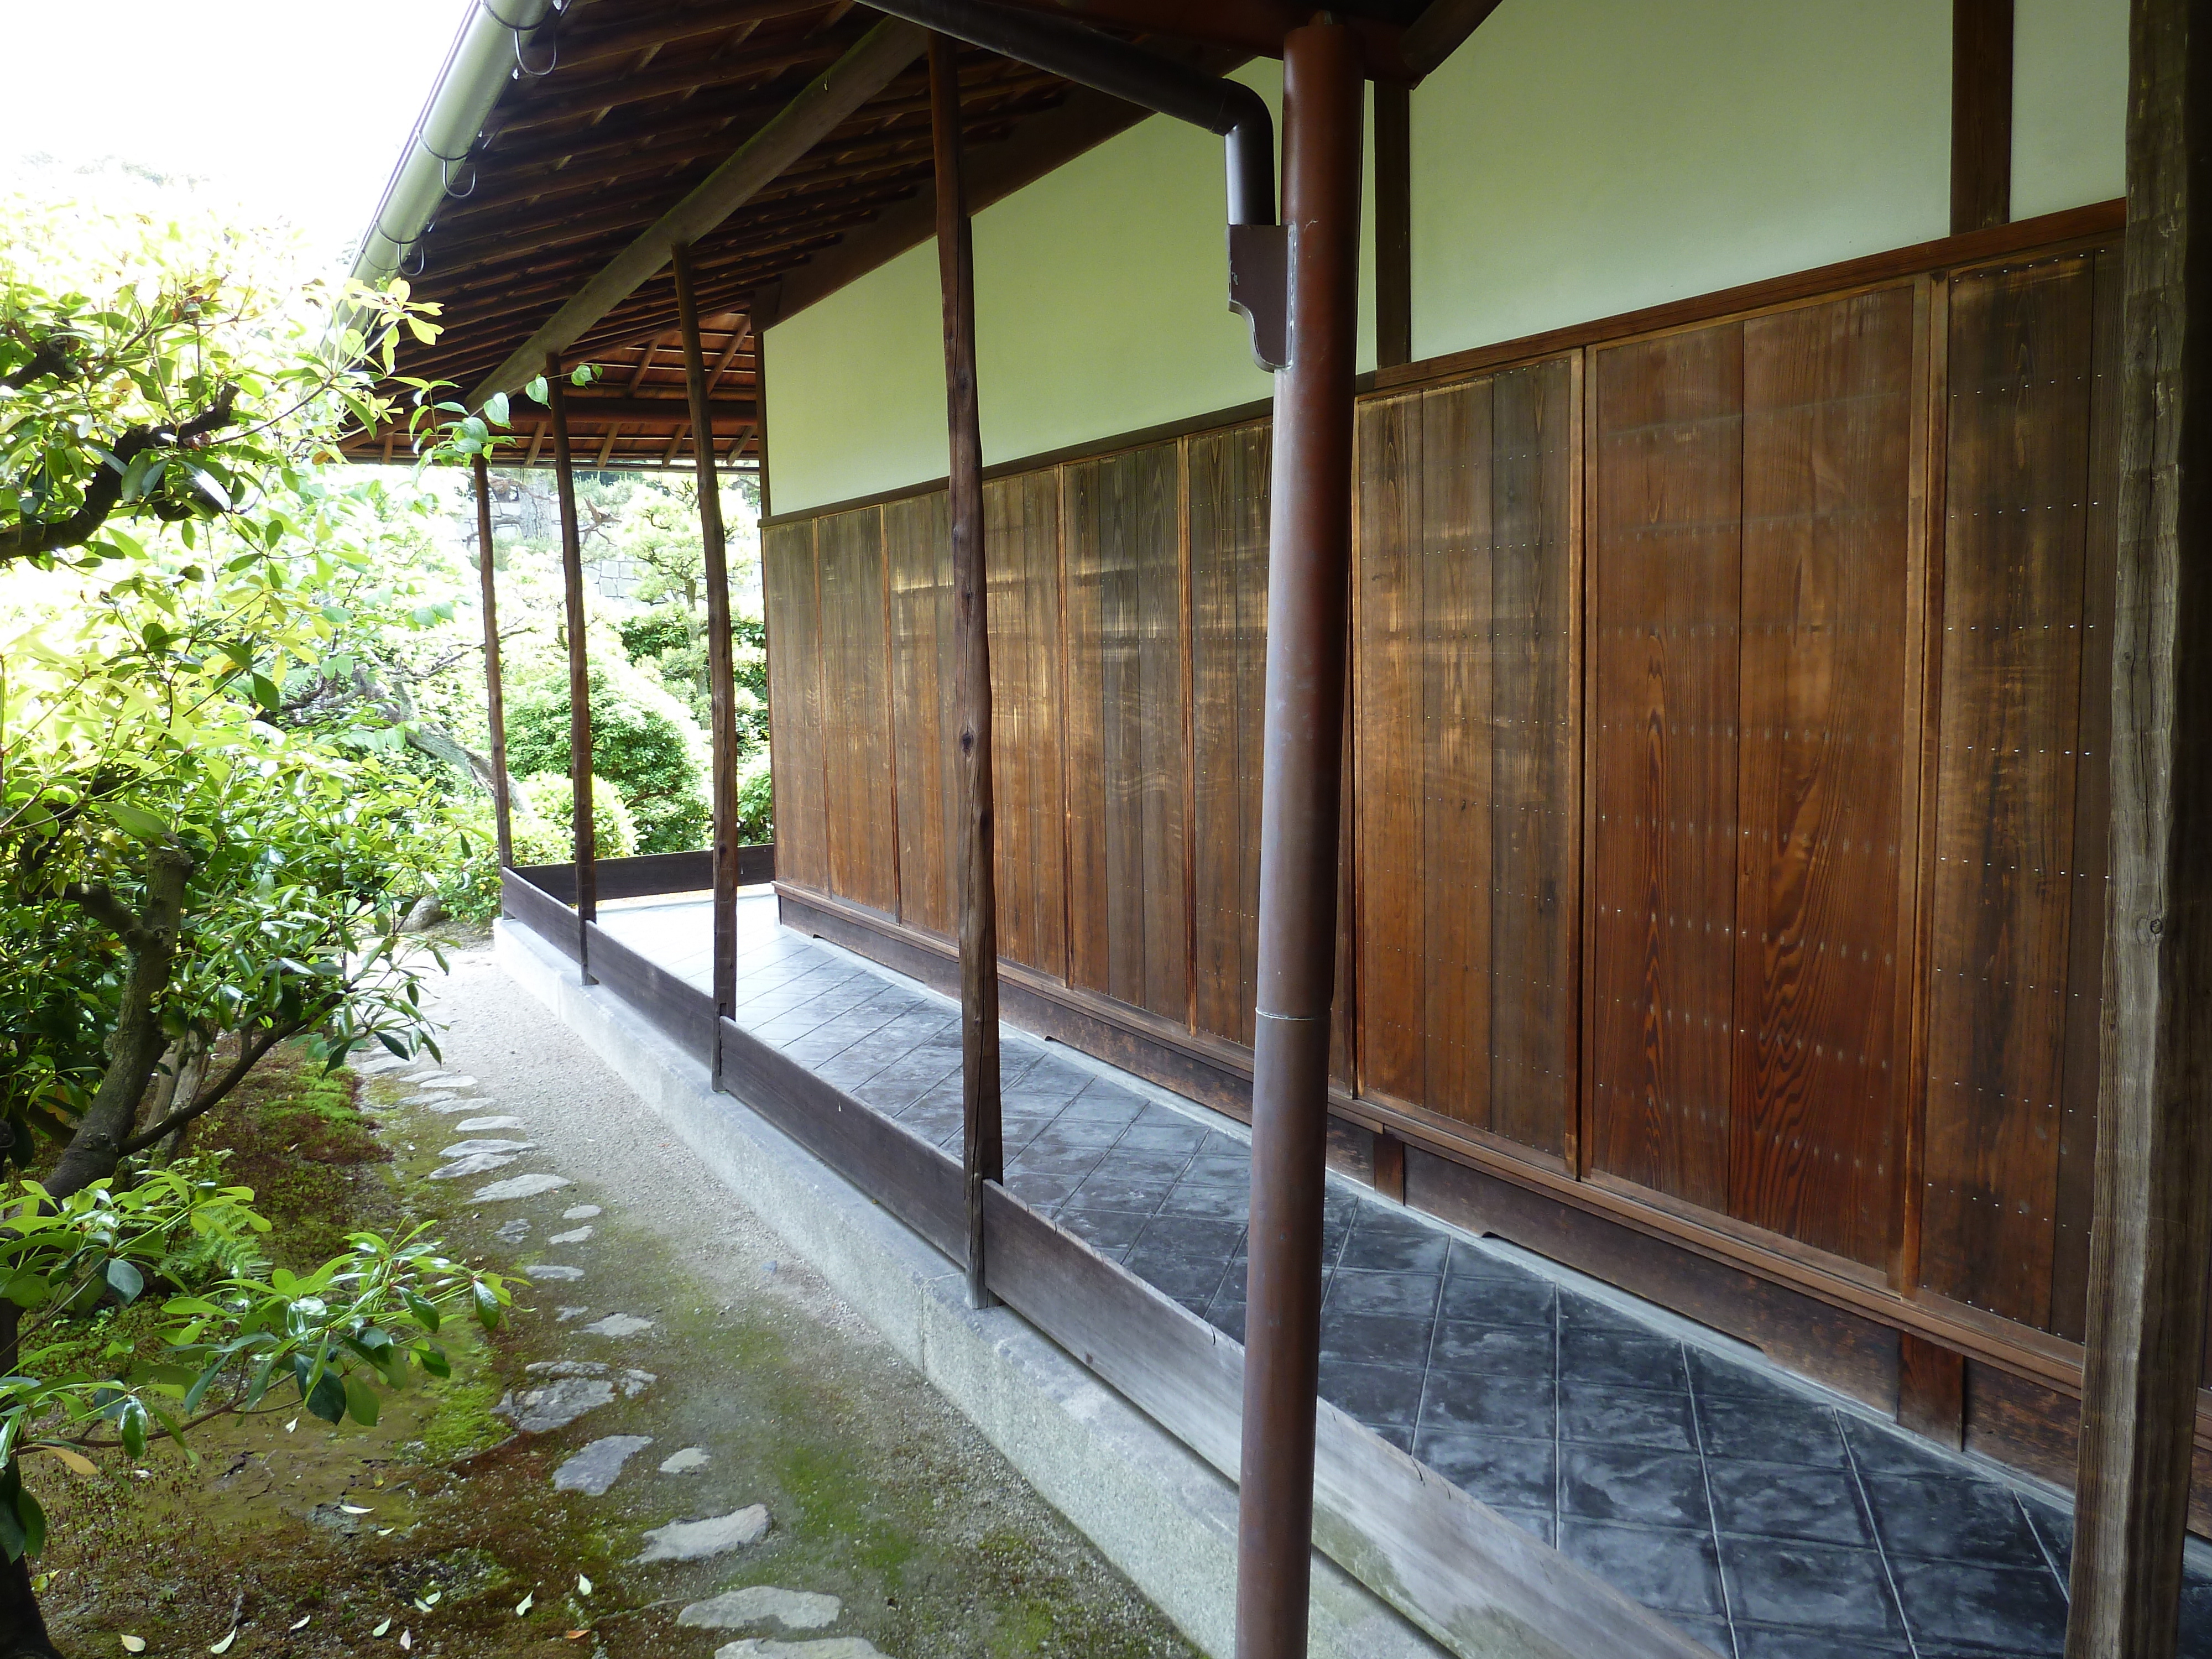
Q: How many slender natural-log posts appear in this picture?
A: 4